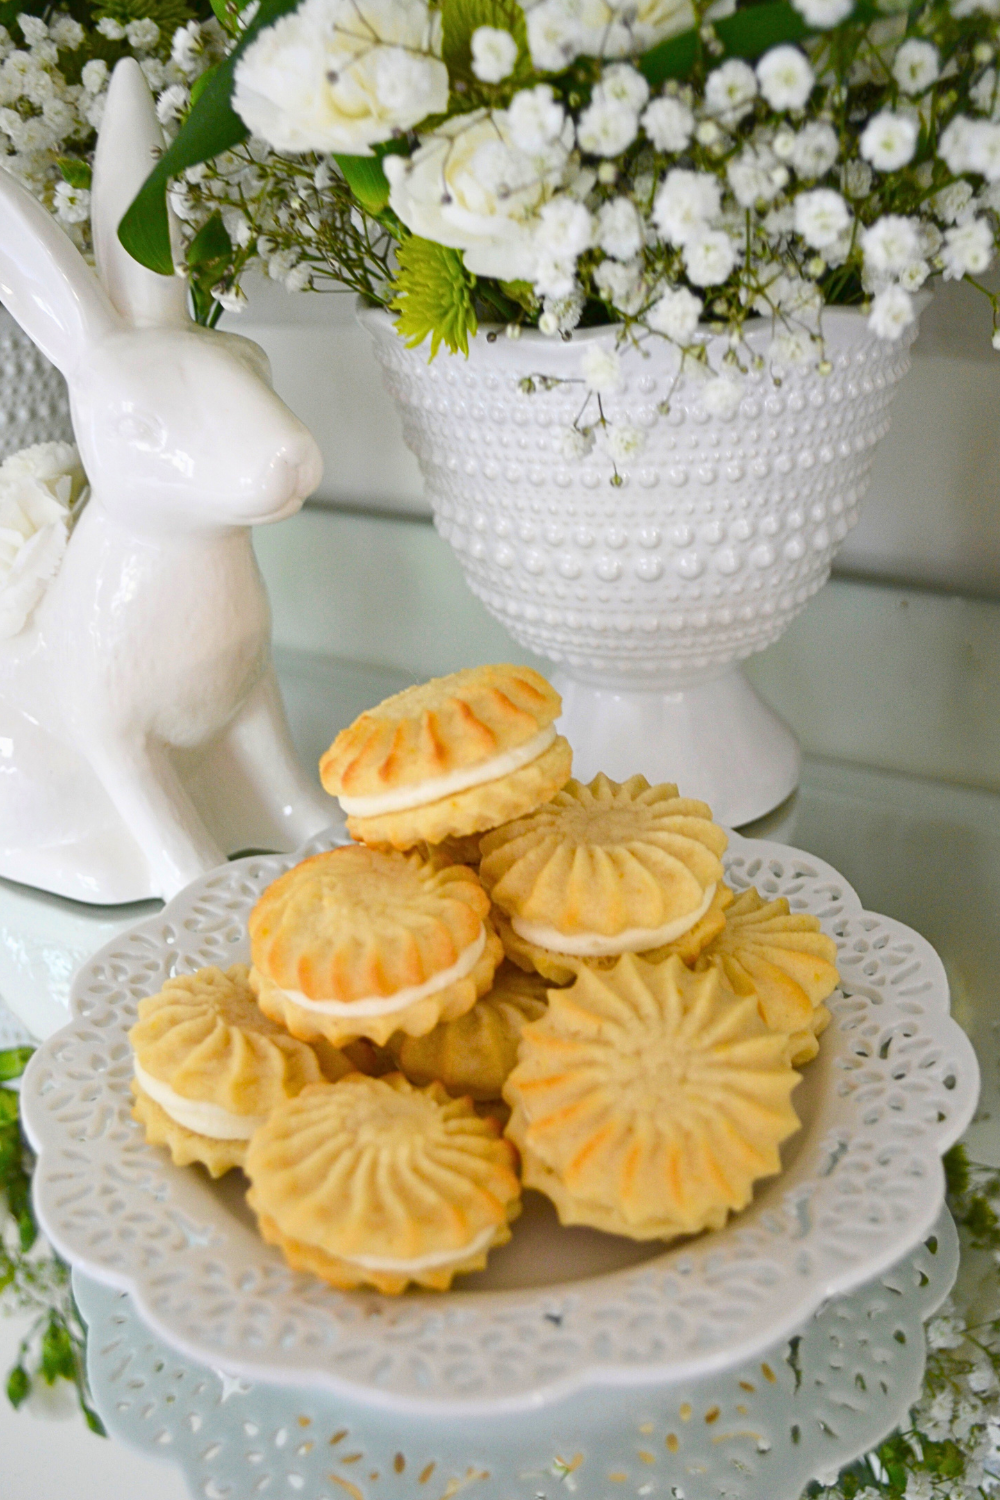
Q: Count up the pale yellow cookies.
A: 8